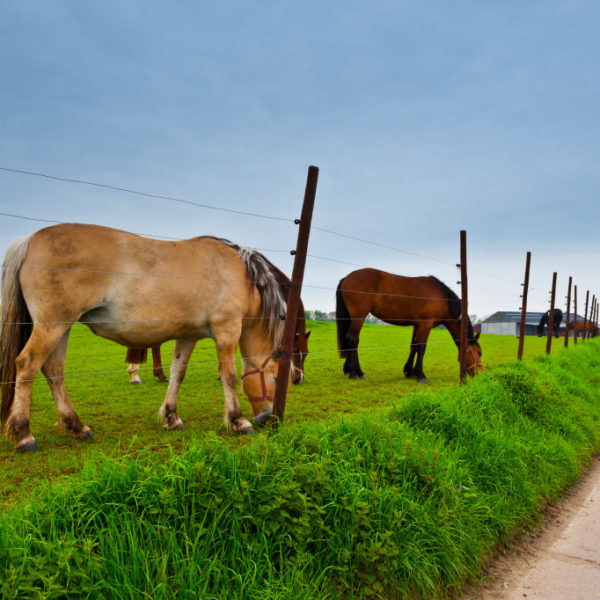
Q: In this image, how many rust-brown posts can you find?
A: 10